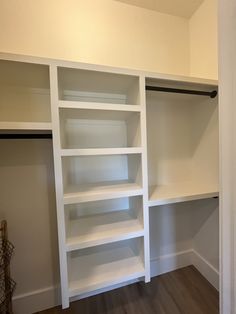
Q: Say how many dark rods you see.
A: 2